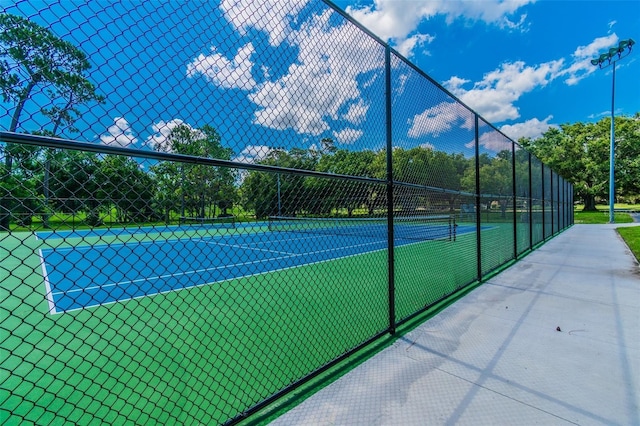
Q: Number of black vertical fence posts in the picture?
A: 11